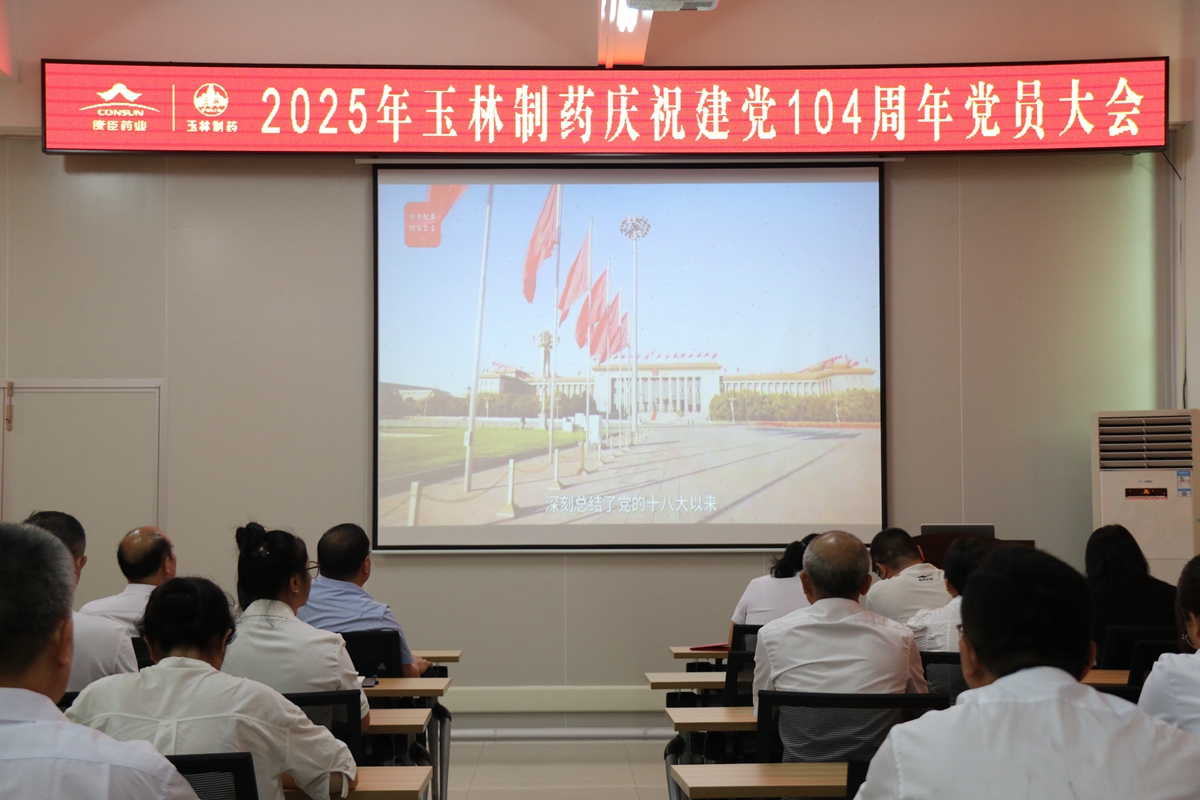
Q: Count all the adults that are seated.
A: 13